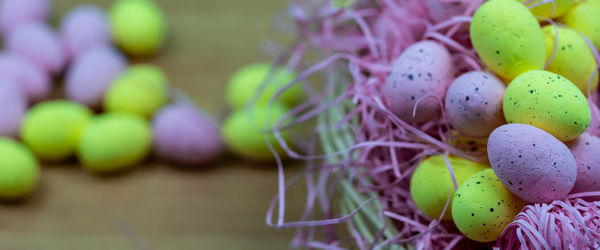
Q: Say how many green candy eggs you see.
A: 14